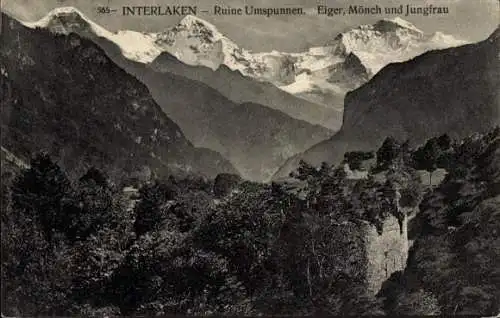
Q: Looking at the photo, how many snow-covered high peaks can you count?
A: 3